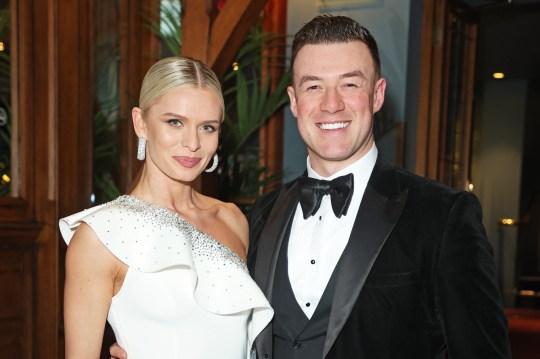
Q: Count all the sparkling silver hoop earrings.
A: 2